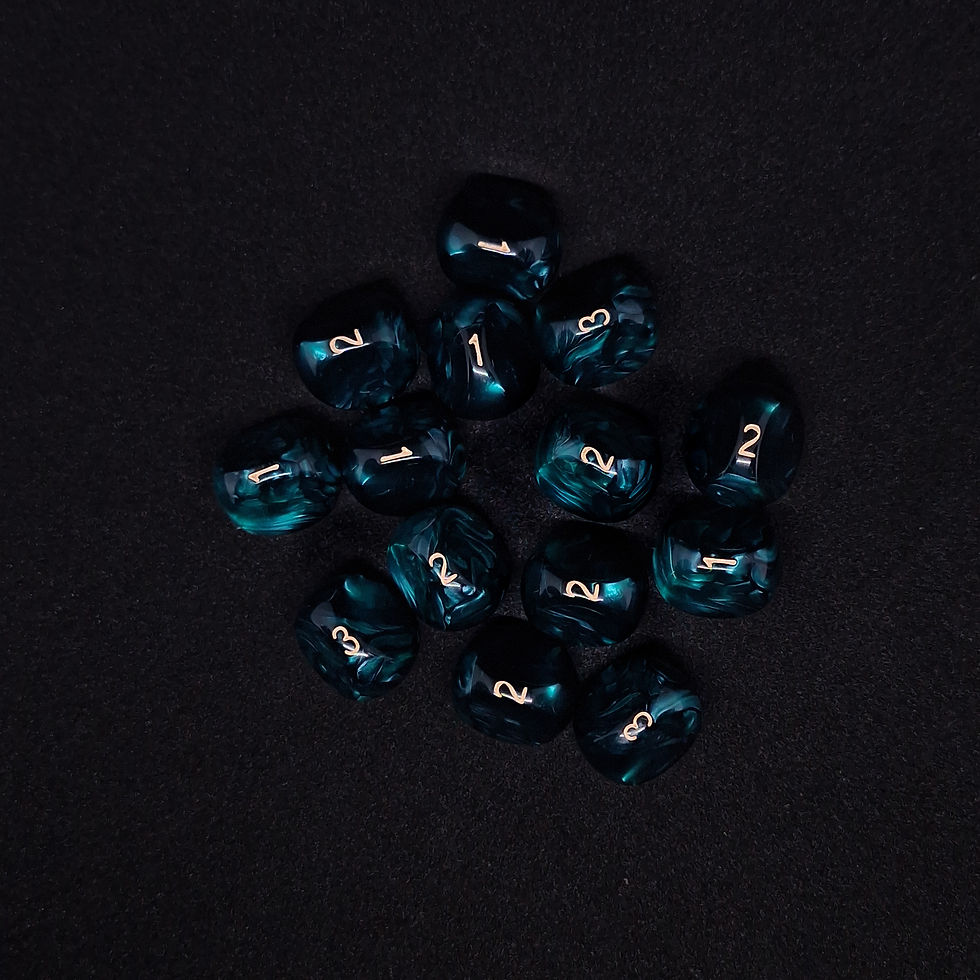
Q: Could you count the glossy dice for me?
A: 14